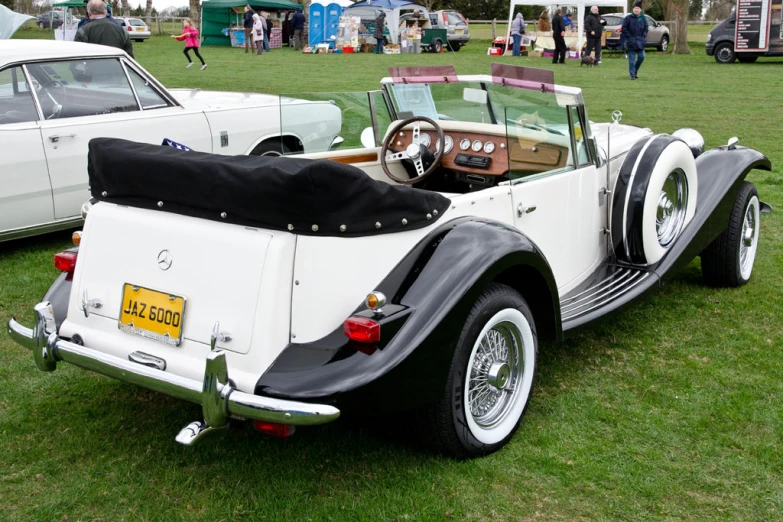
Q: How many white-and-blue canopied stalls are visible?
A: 1